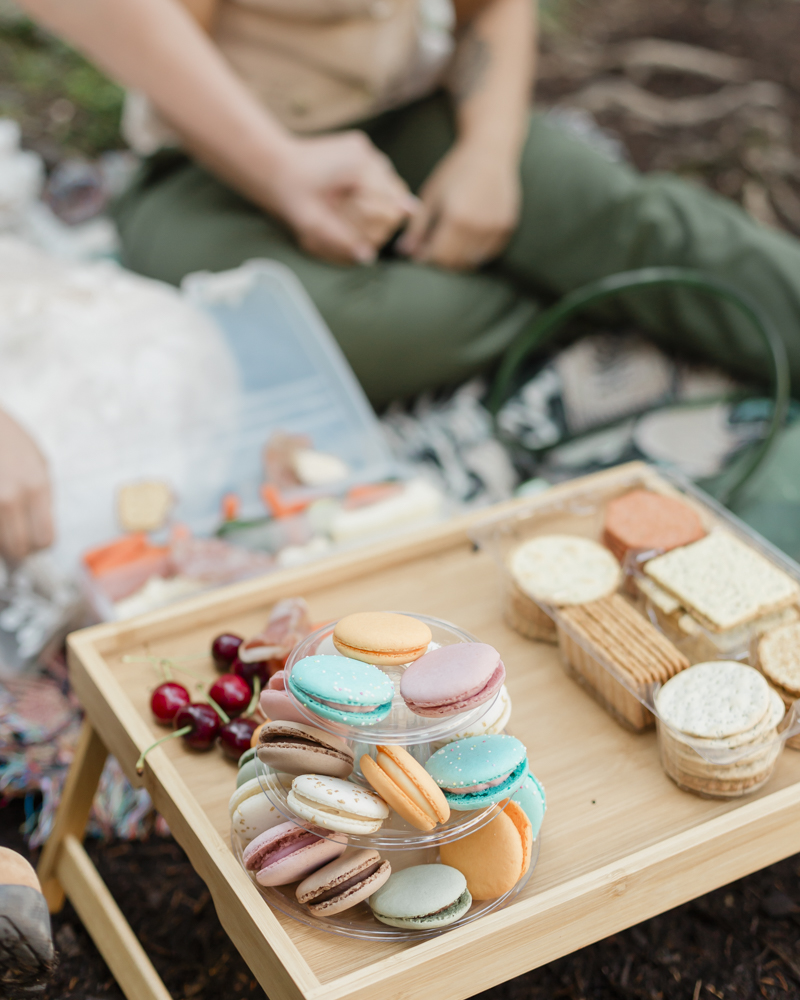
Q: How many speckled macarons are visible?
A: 6